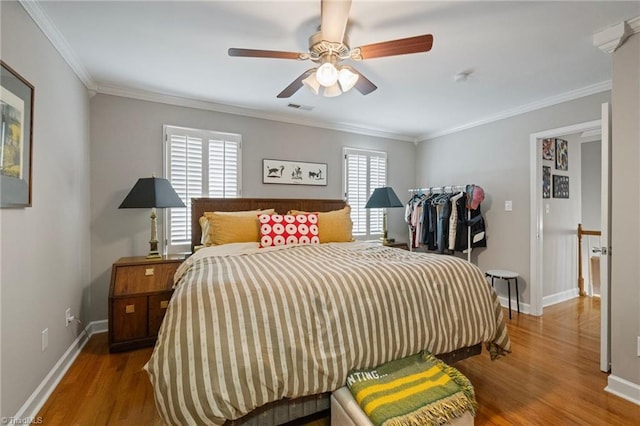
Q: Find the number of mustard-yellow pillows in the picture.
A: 2